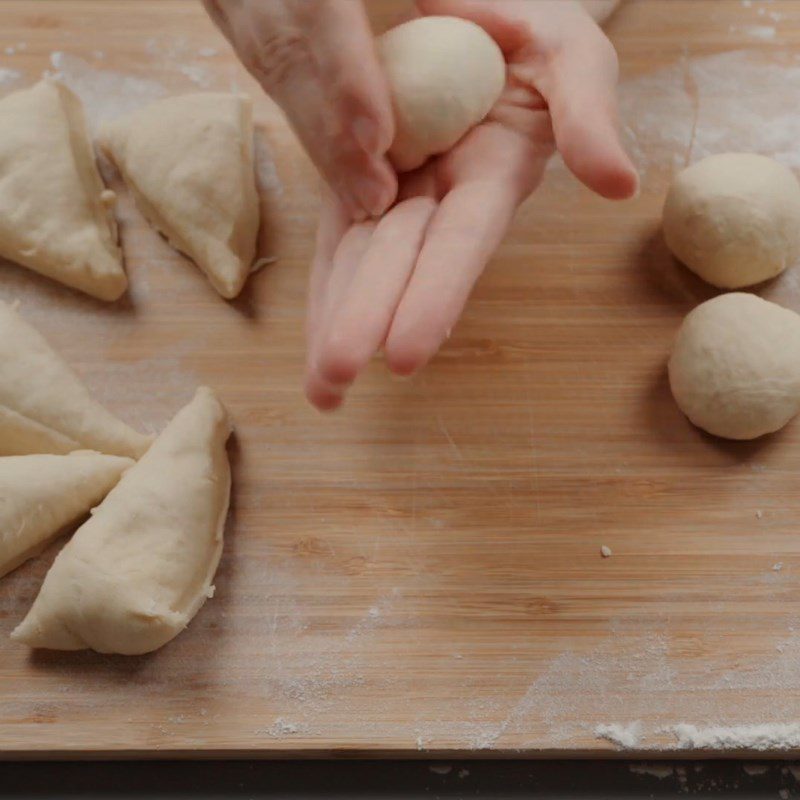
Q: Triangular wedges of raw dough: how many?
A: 5